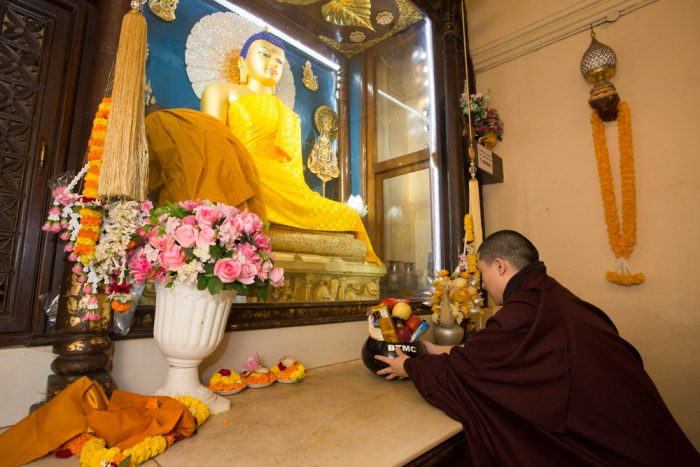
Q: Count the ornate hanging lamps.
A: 1